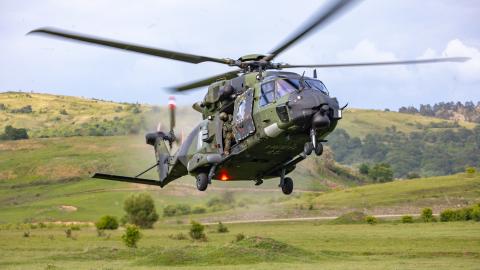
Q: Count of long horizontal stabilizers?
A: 1